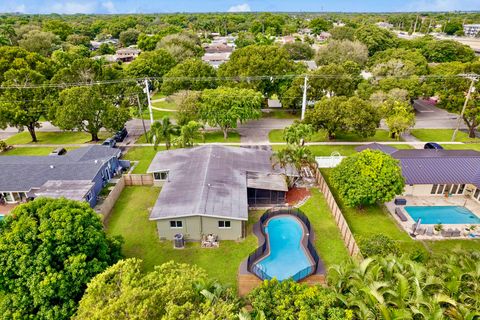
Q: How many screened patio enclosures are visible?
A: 1